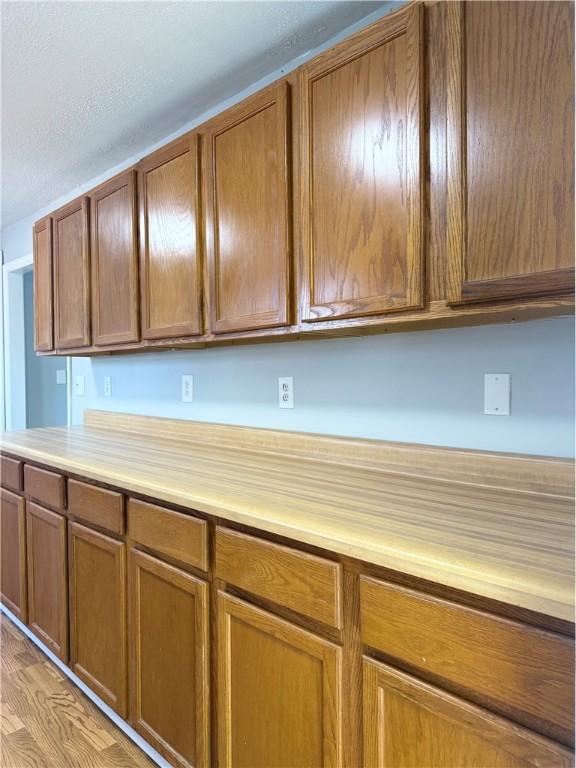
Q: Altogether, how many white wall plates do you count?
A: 6